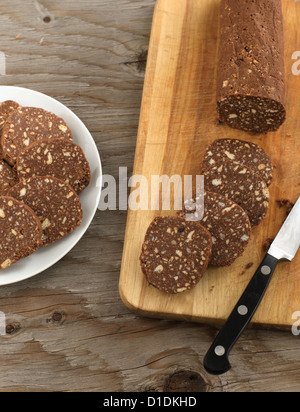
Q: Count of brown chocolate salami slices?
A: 10